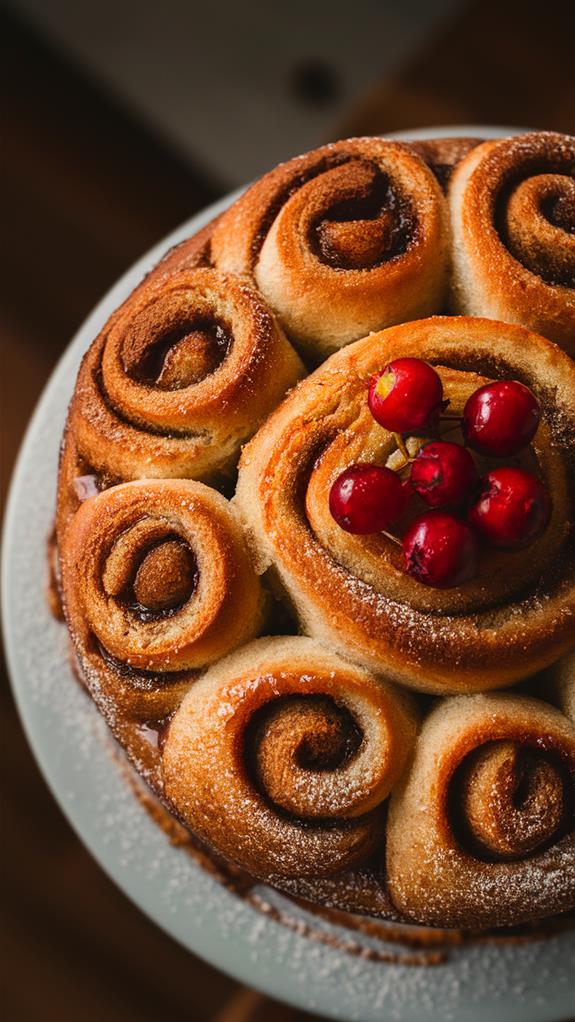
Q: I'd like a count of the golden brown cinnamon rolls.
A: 7